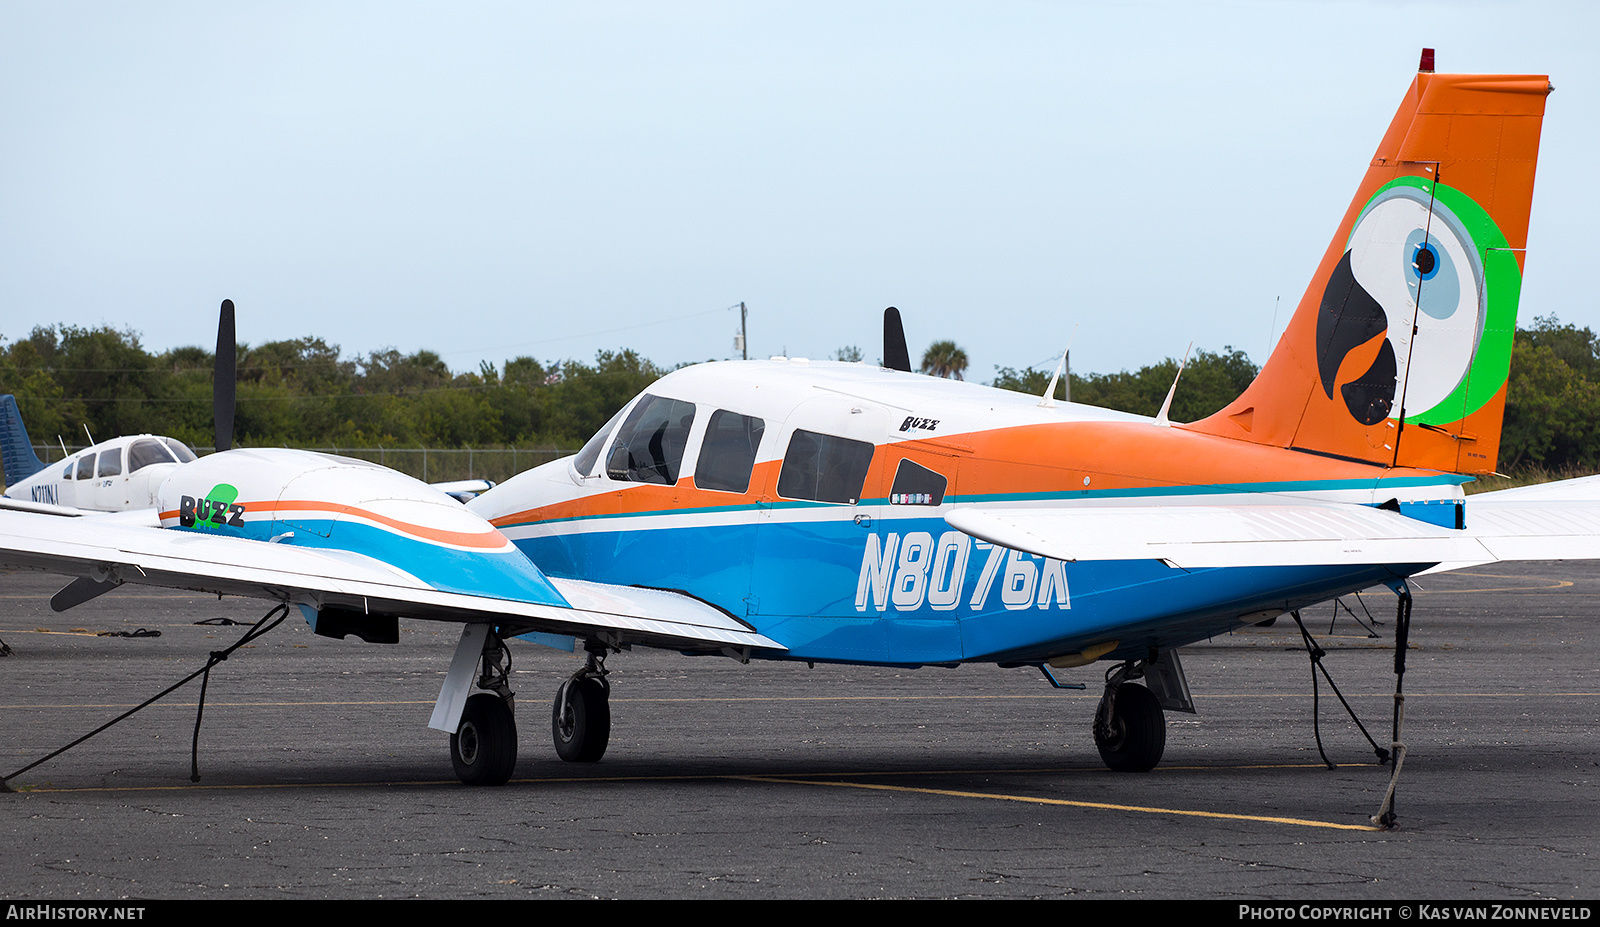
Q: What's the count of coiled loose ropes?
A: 2